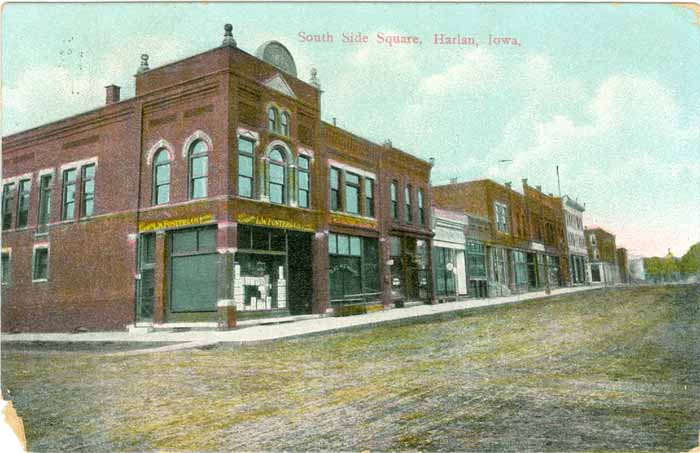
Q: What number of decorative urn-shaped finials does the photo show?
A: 3